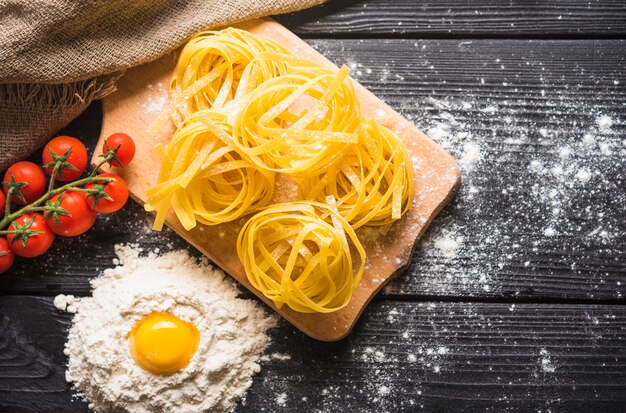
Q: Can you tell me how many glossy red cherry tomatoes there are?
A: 8